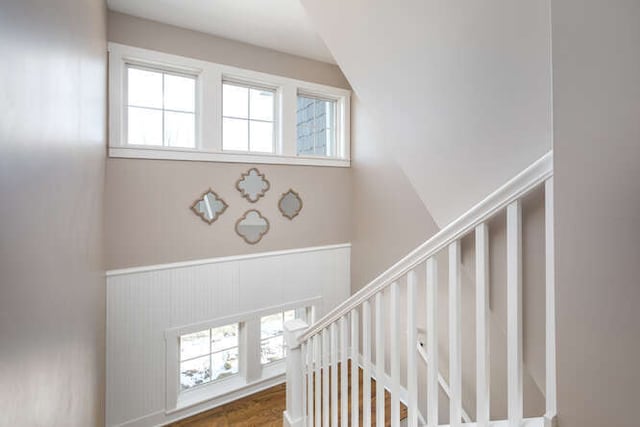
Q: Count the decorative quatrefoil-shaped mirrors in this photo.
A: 4